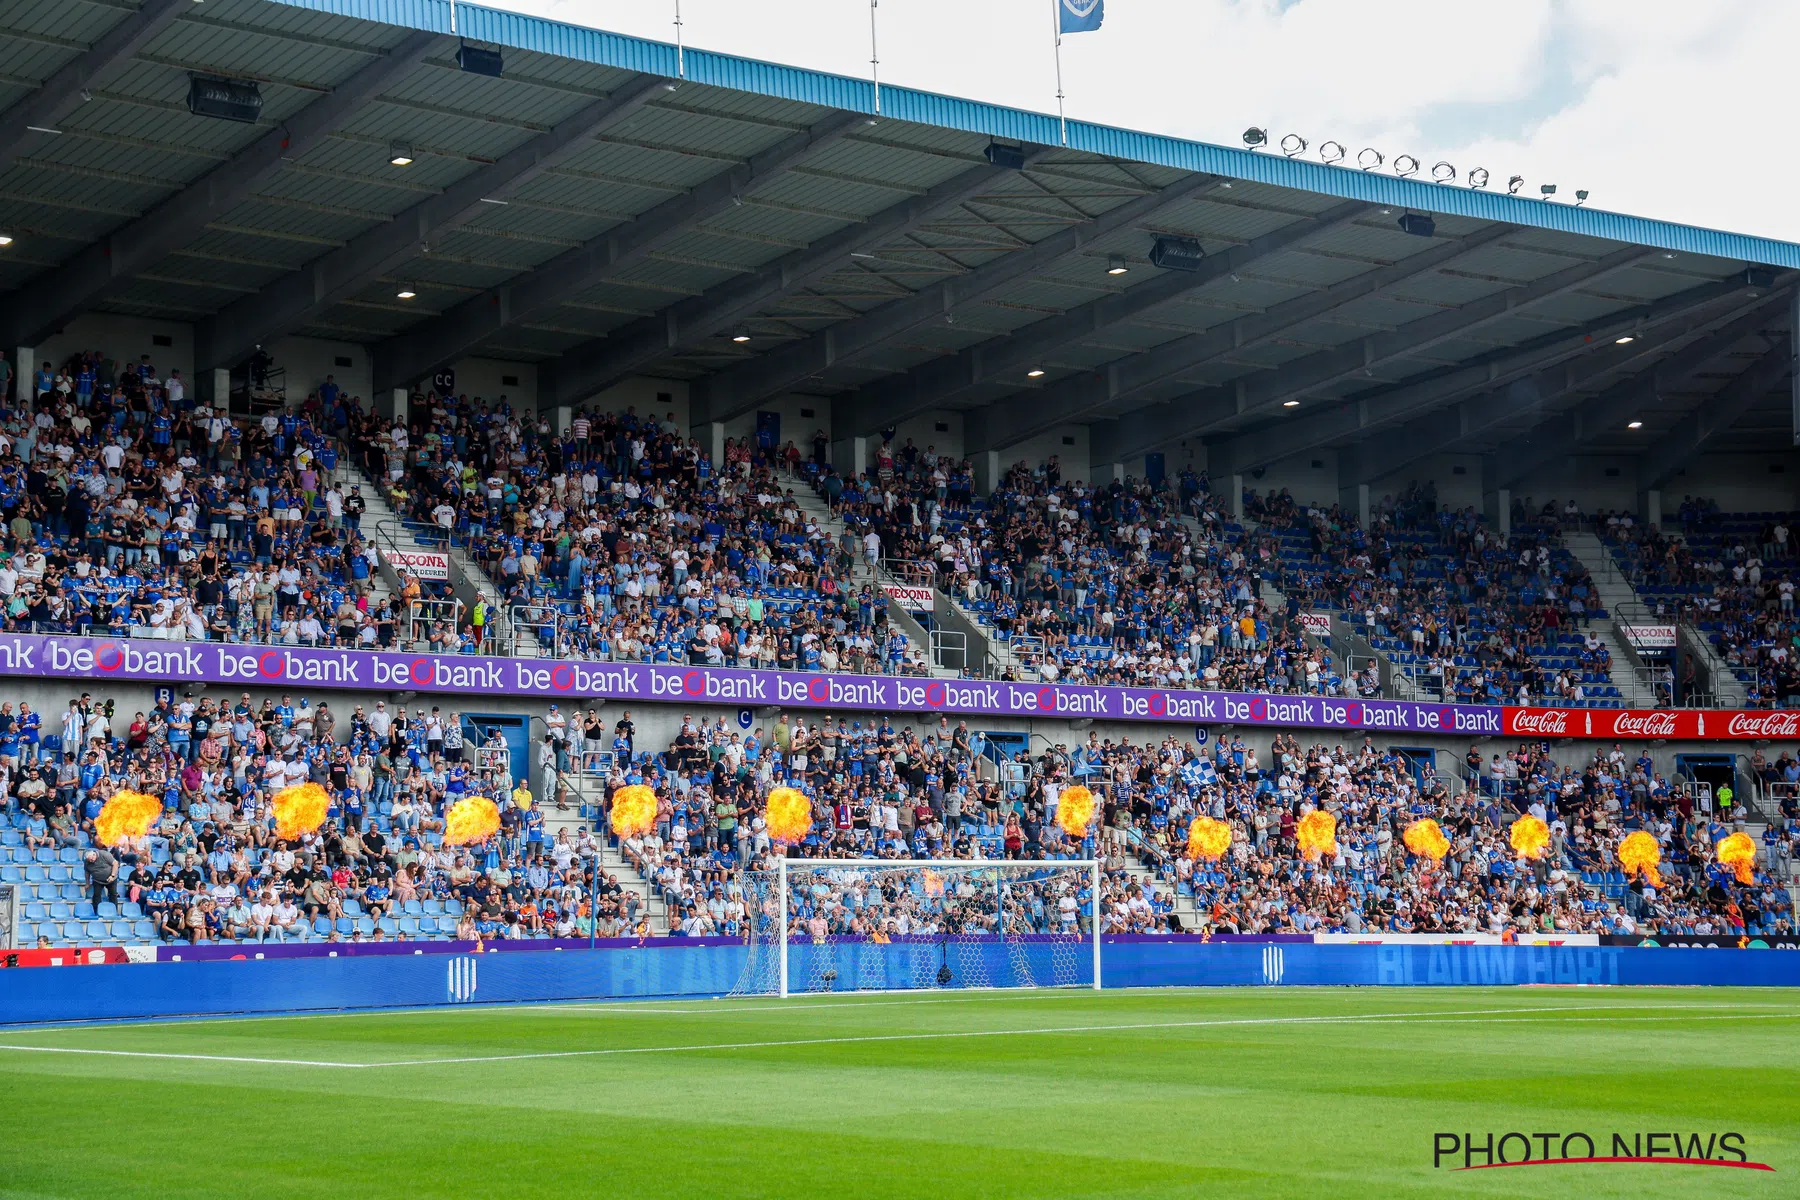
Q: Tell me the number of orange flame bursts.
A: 12